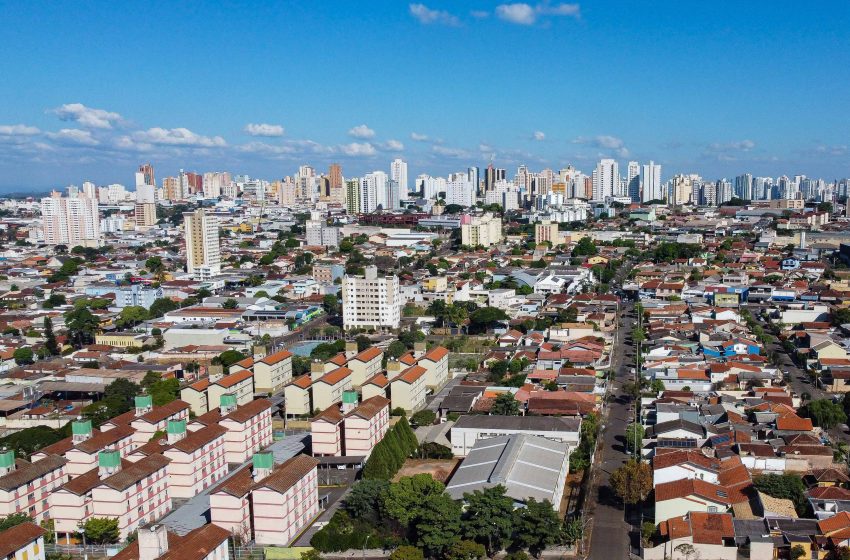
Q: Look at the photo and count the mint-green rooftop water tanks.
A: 8